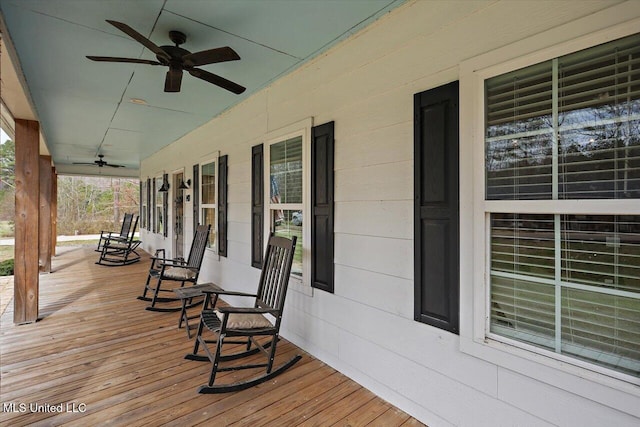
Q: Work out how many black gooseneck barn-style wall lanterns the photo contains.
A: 2